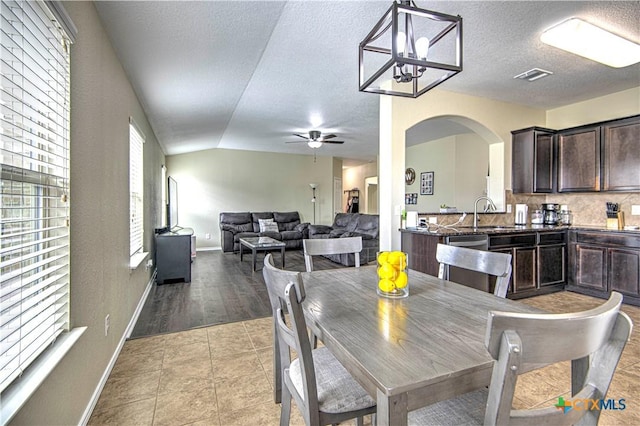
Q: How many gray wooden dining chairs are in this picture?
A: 4